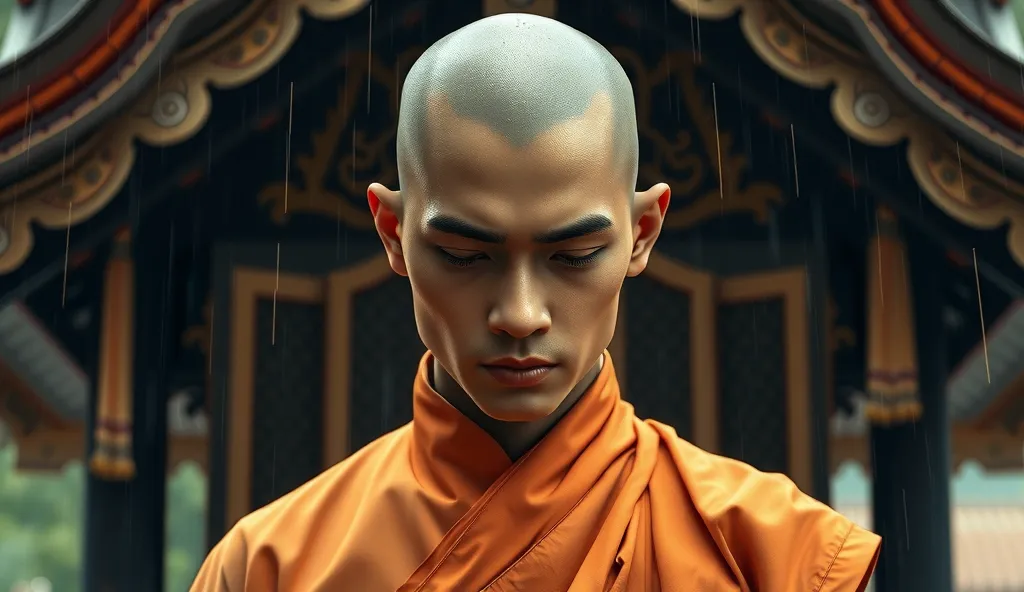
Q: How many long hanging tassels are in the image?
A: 2